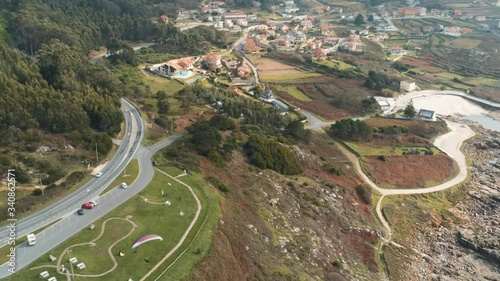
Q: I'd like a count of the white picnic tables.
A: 4